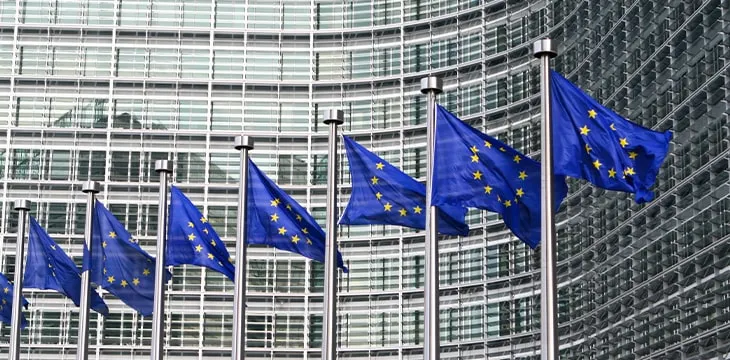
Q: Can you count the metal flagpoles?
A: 7